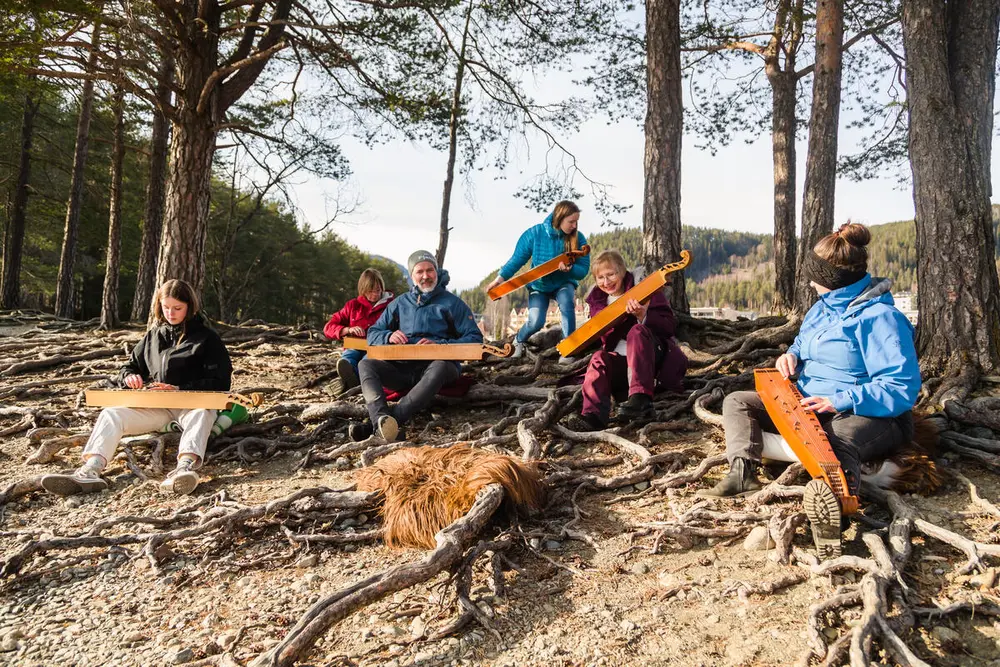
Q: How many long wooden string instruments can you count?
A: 6